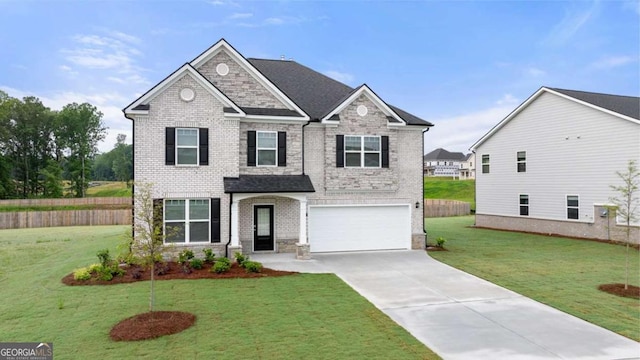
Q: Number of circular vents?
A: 3